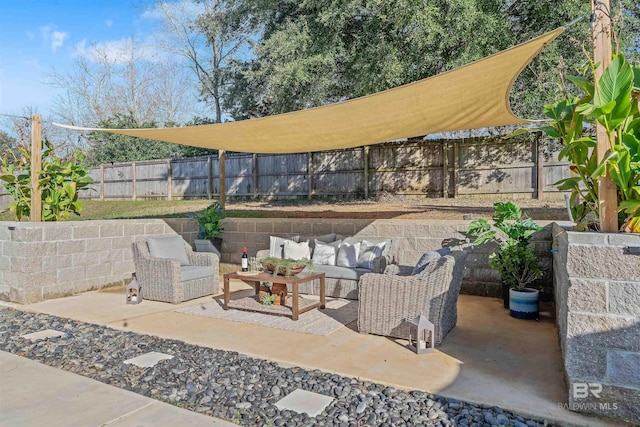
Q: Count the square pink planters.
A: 0